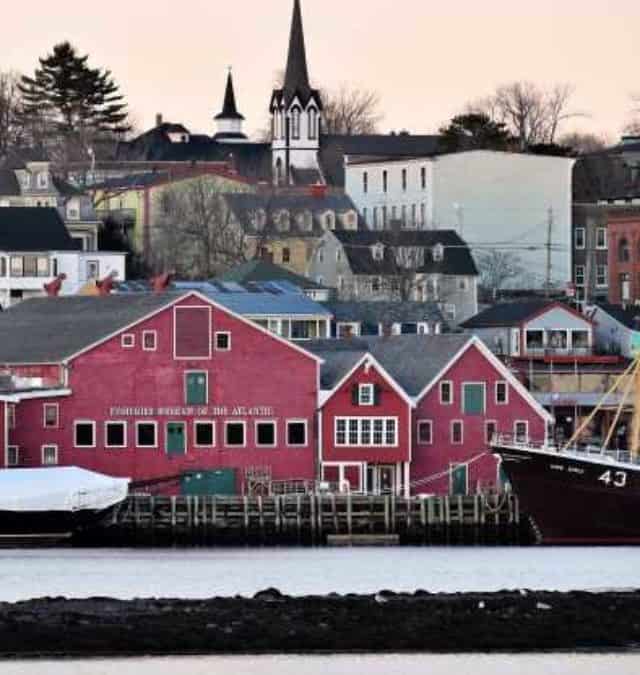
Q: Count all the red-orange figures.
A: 3